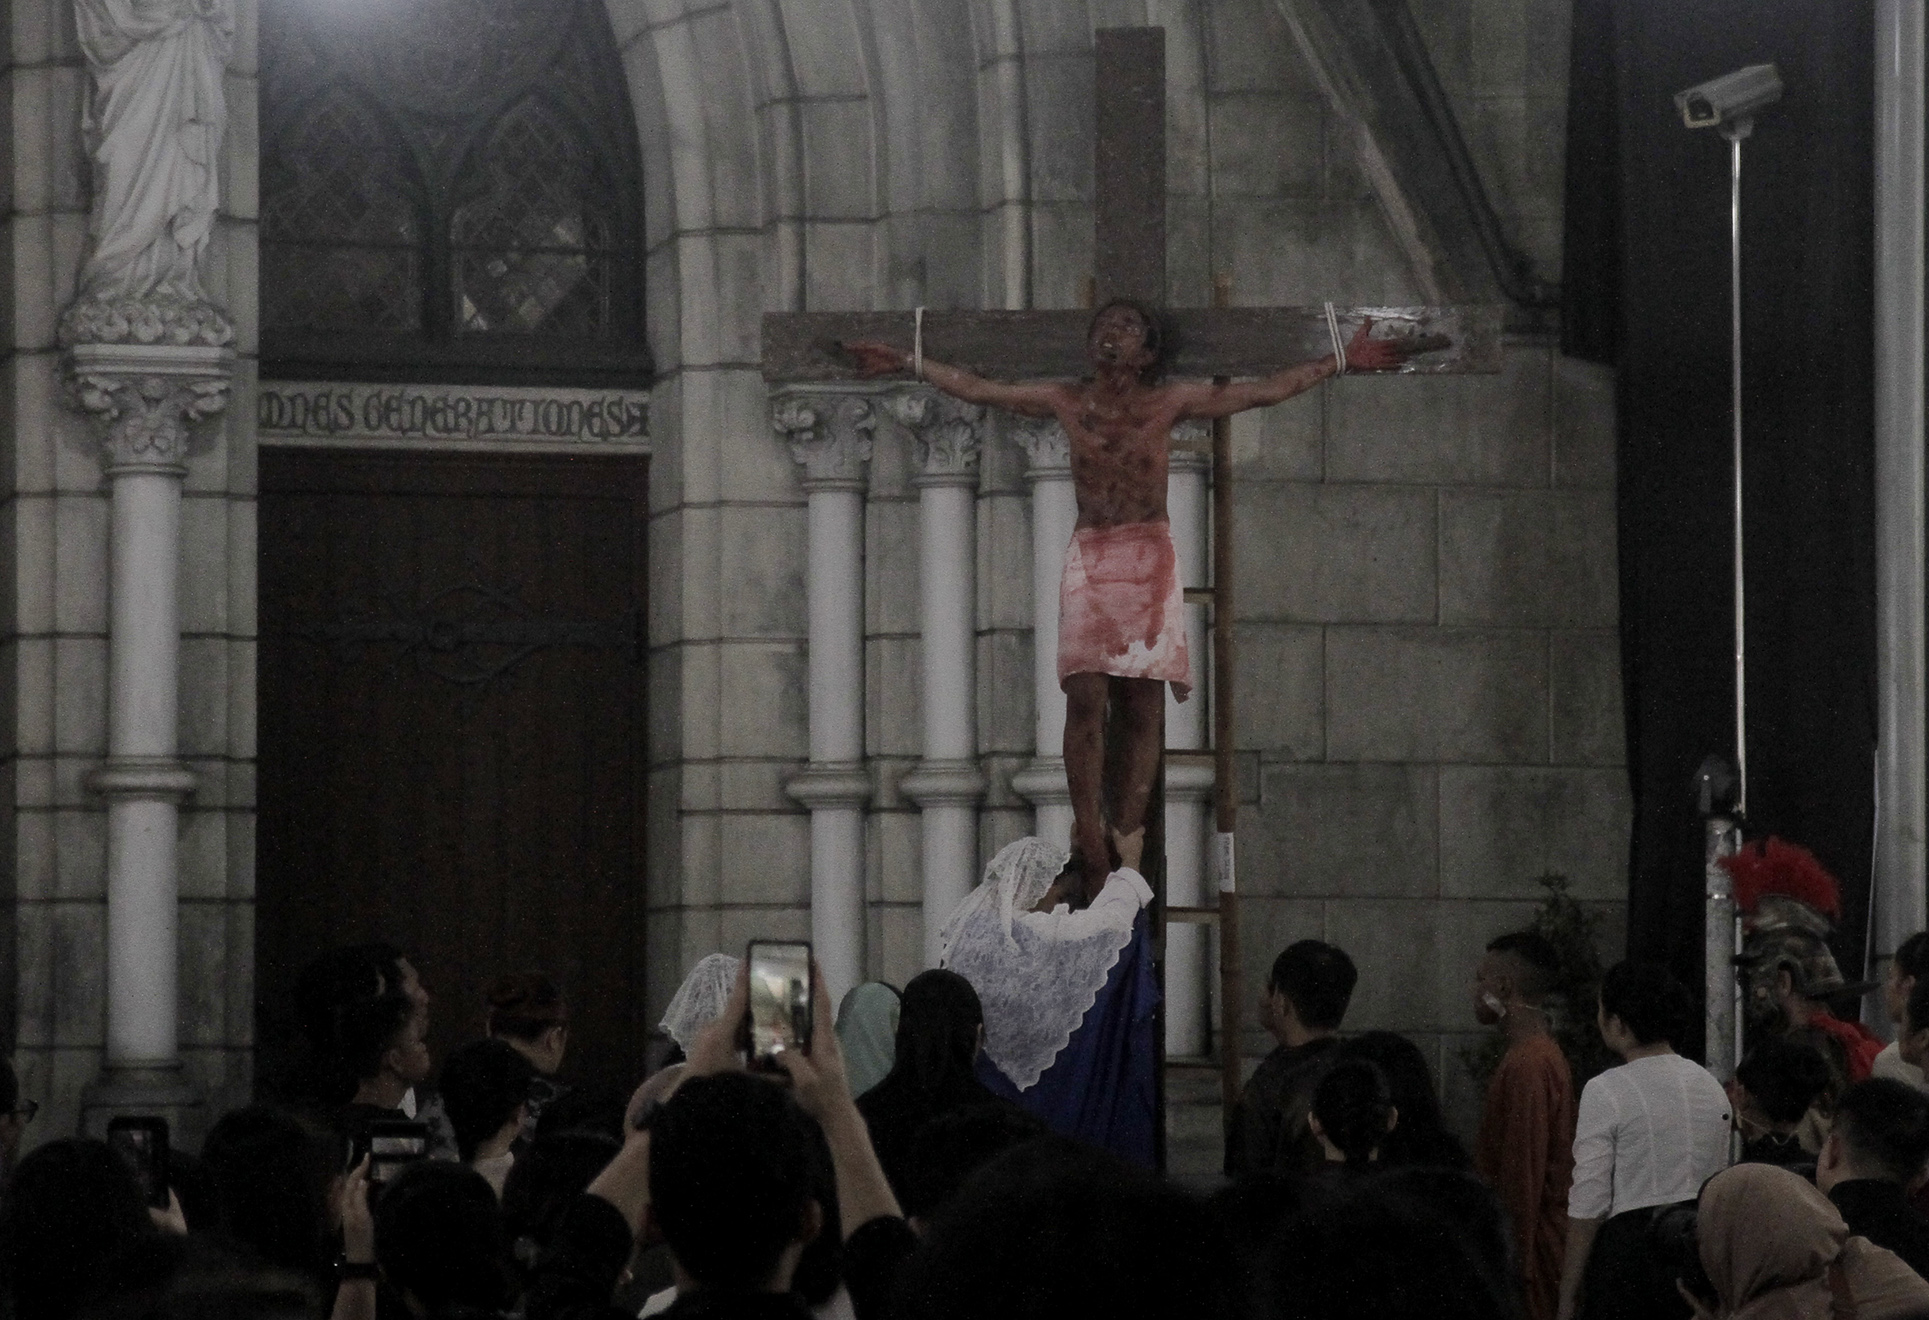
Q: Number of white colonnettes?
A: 5